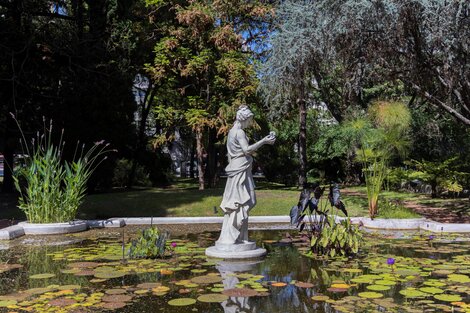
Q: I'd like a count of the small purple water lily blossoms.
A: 3